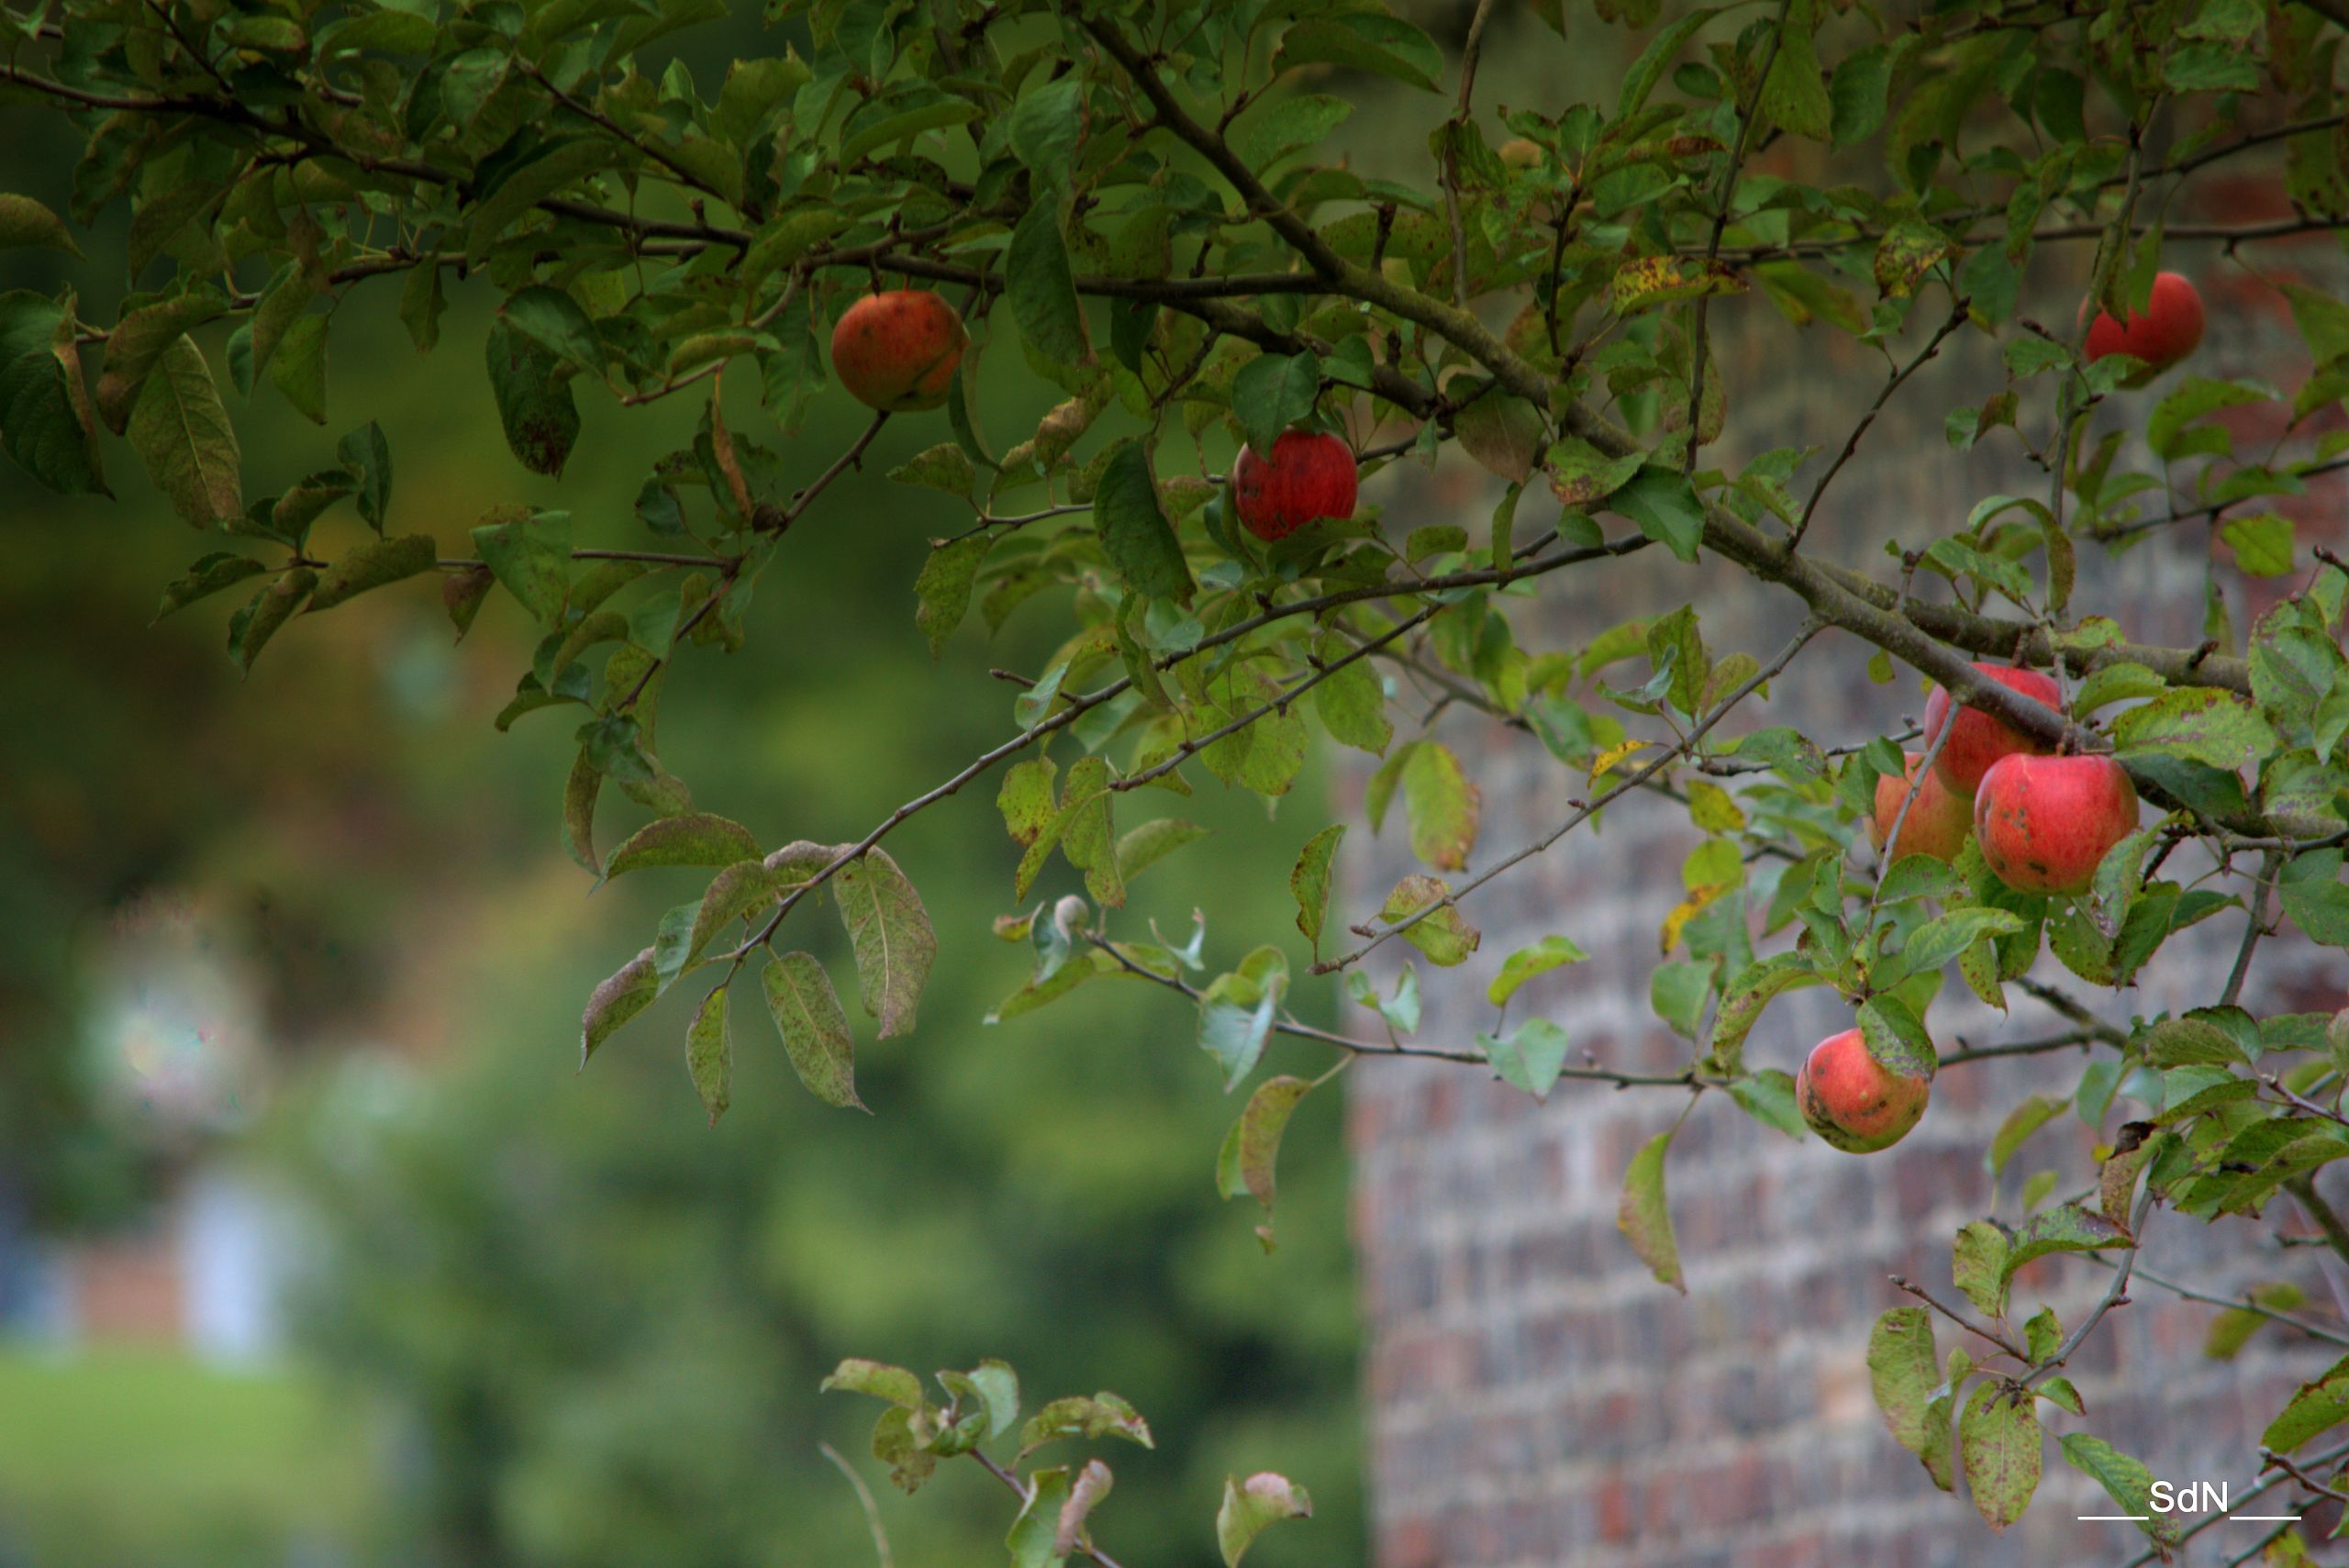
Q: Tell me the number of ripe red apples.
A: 7